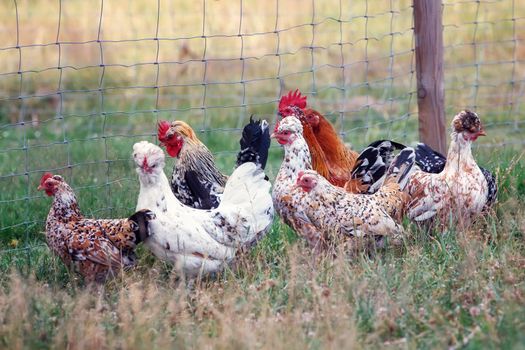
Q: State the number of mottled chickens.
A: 4